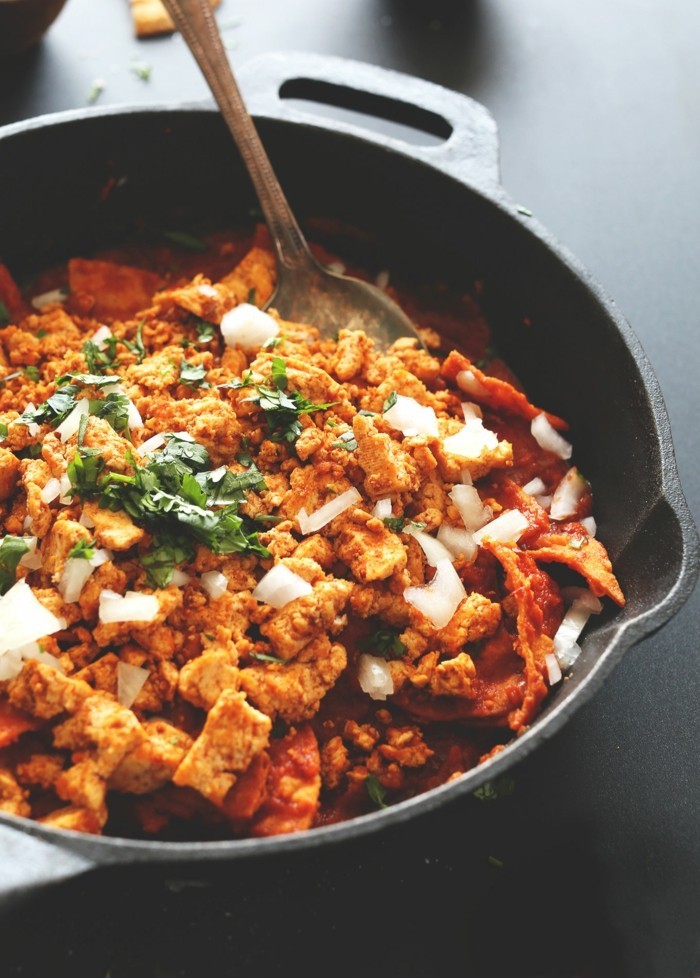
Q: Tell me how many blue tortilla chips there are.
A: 0